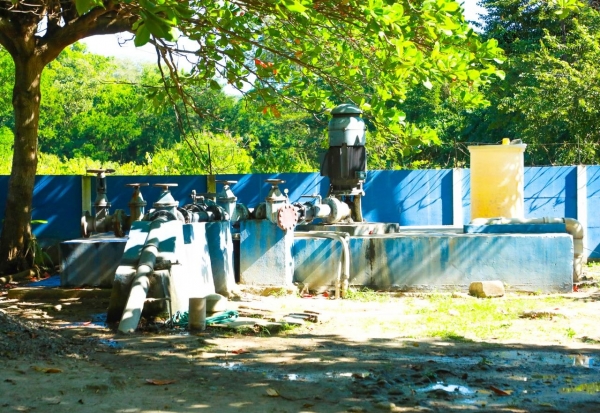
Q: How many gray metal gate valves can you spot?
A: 5